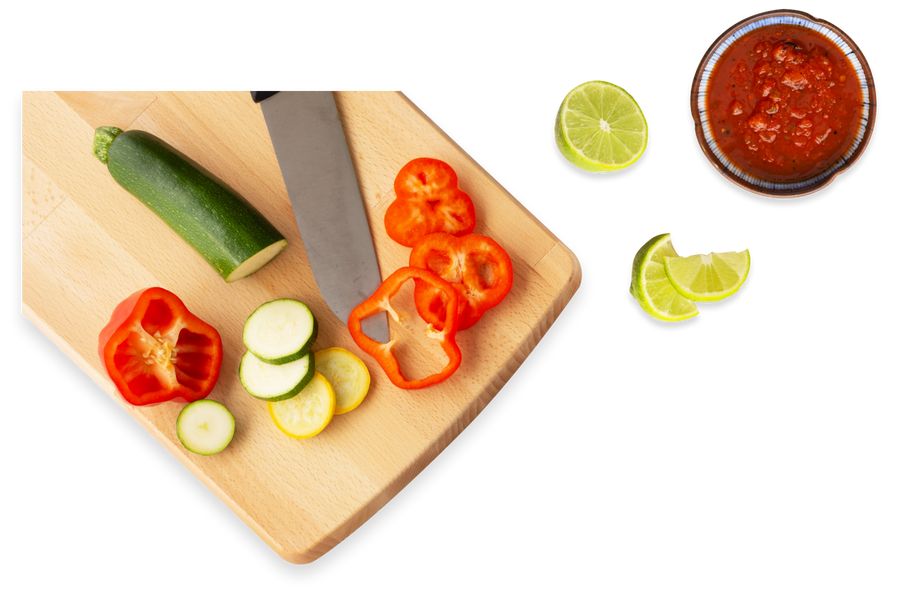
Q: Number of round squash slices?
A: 5